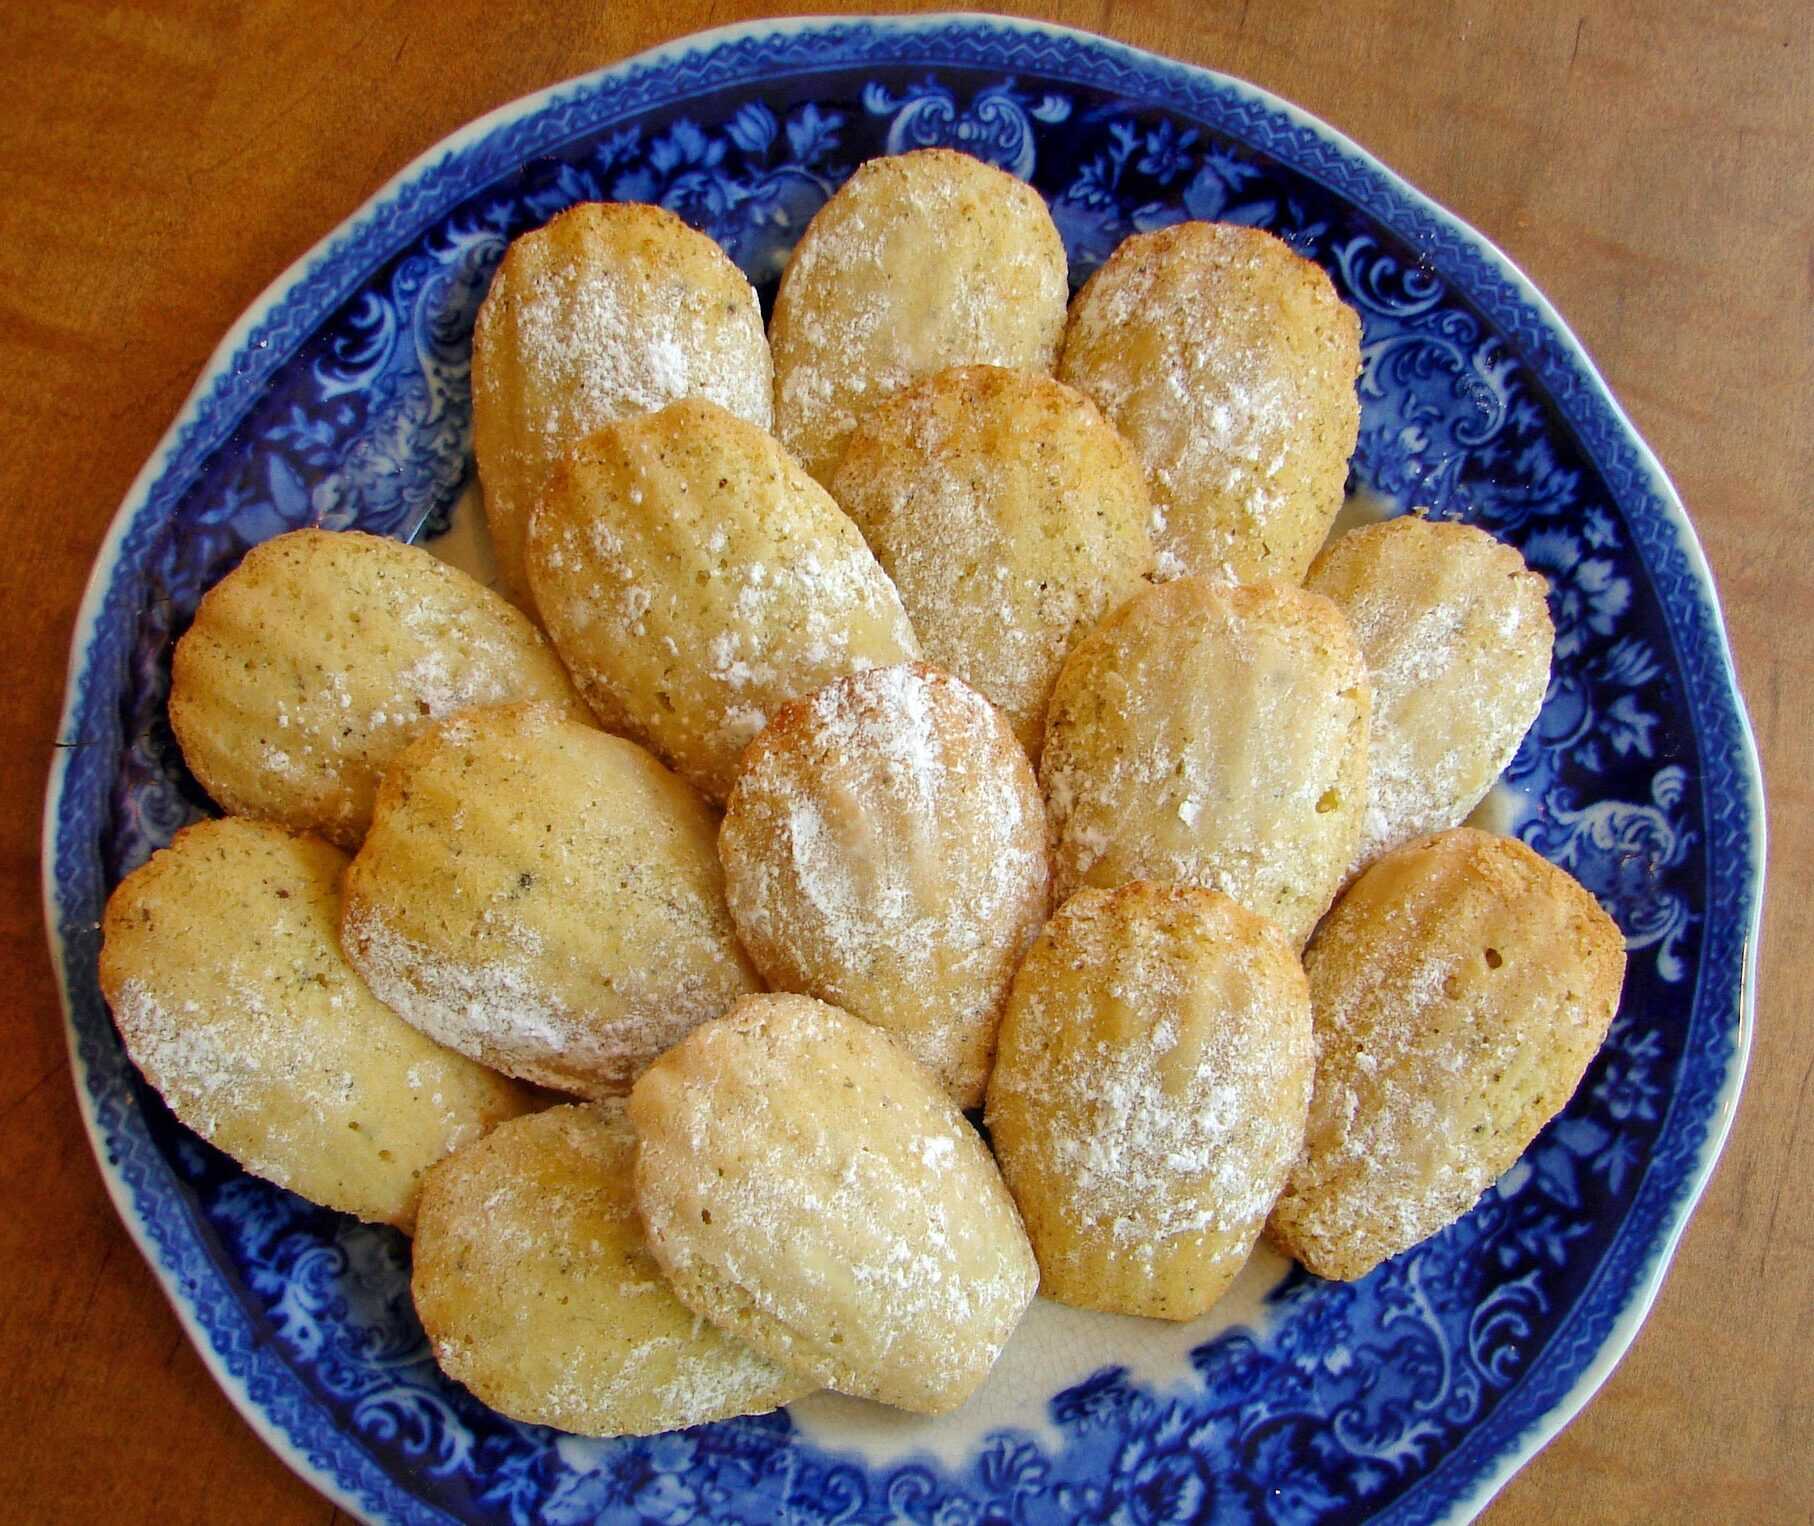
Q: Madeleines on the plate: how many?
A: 15